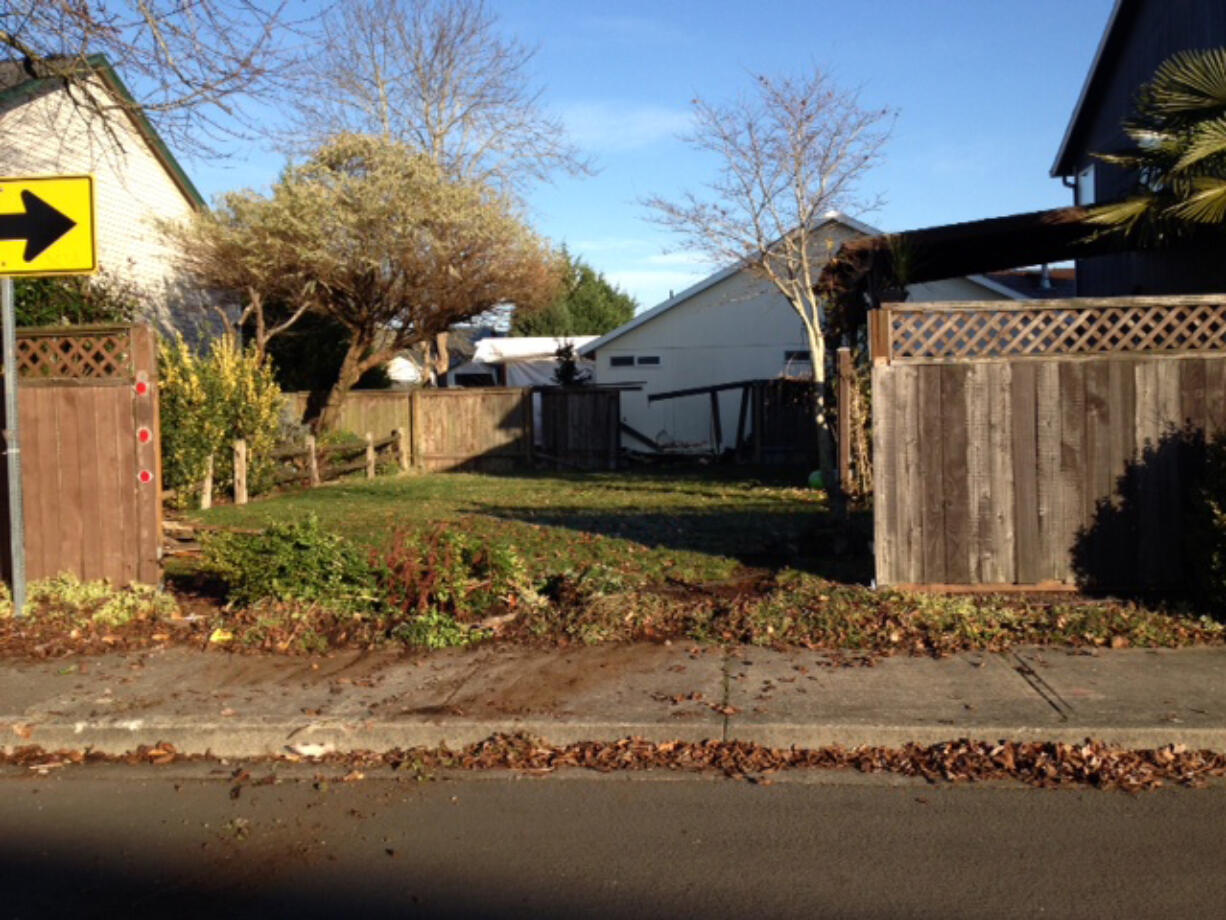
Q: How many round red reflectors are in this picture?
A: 3